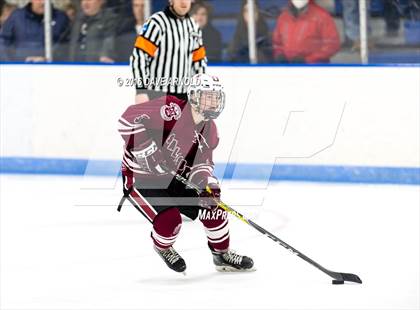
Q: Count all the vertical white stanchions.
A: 4